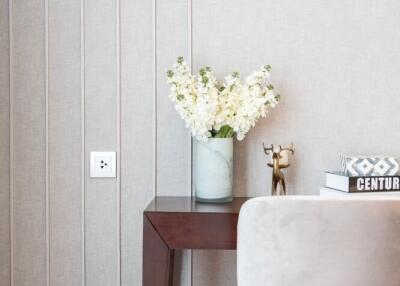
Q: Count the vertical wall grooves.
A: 6